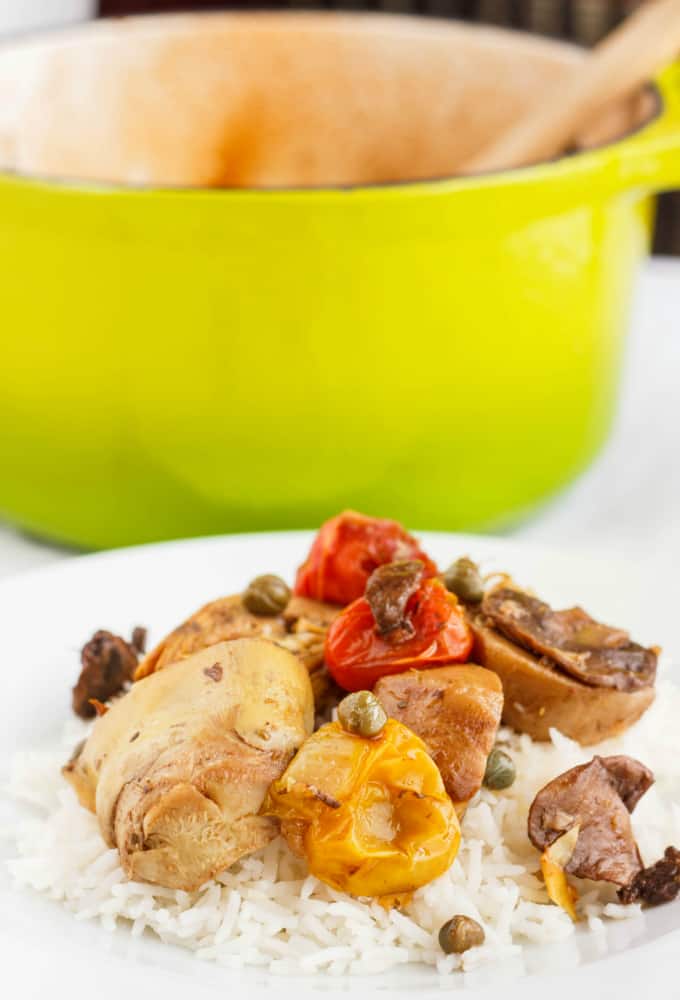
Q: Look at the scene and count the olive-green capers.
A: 5